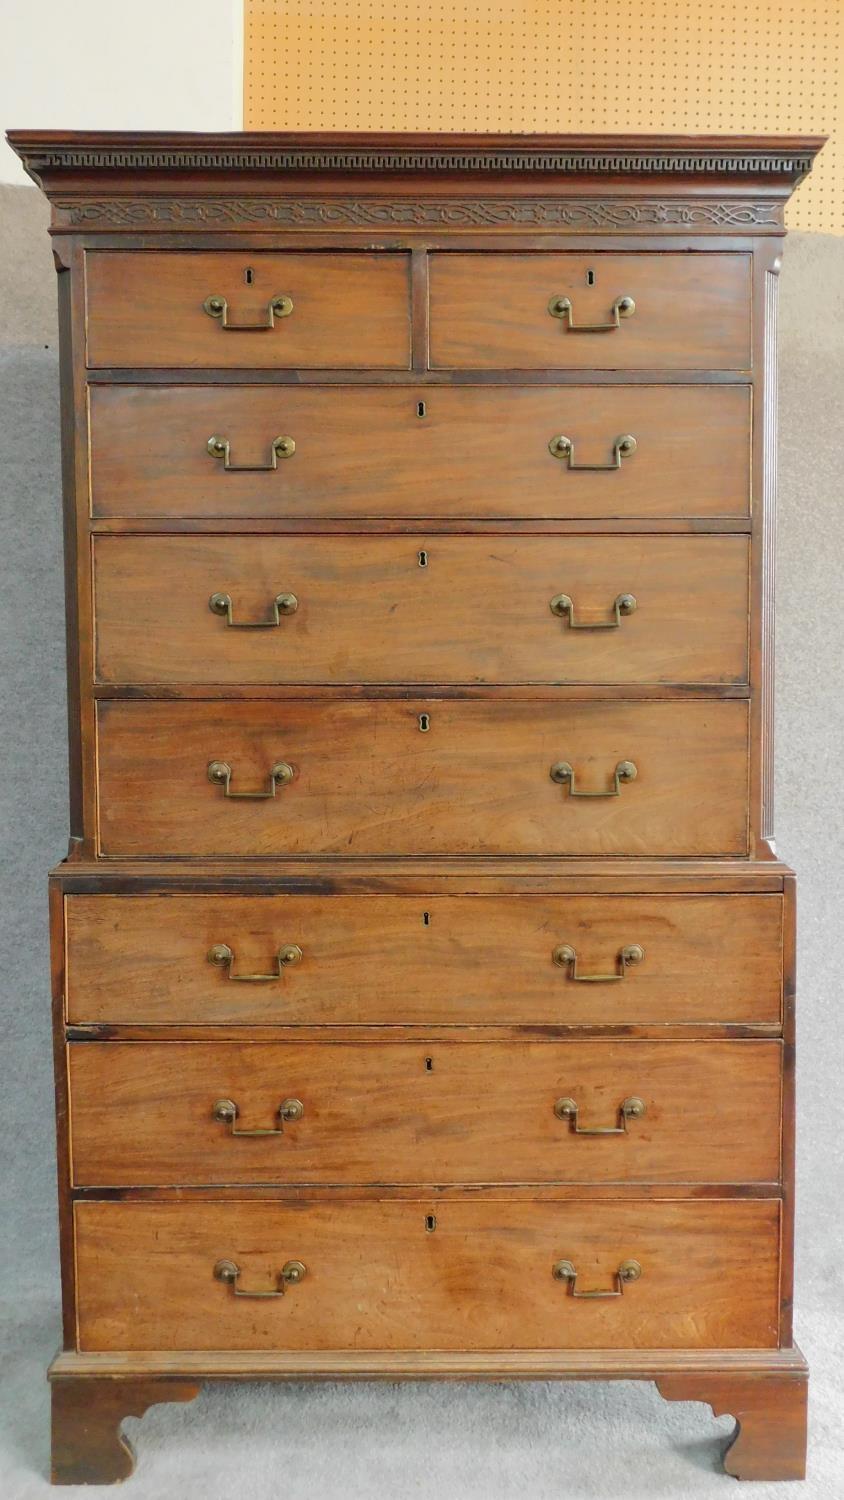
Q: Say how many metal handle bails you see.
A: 14